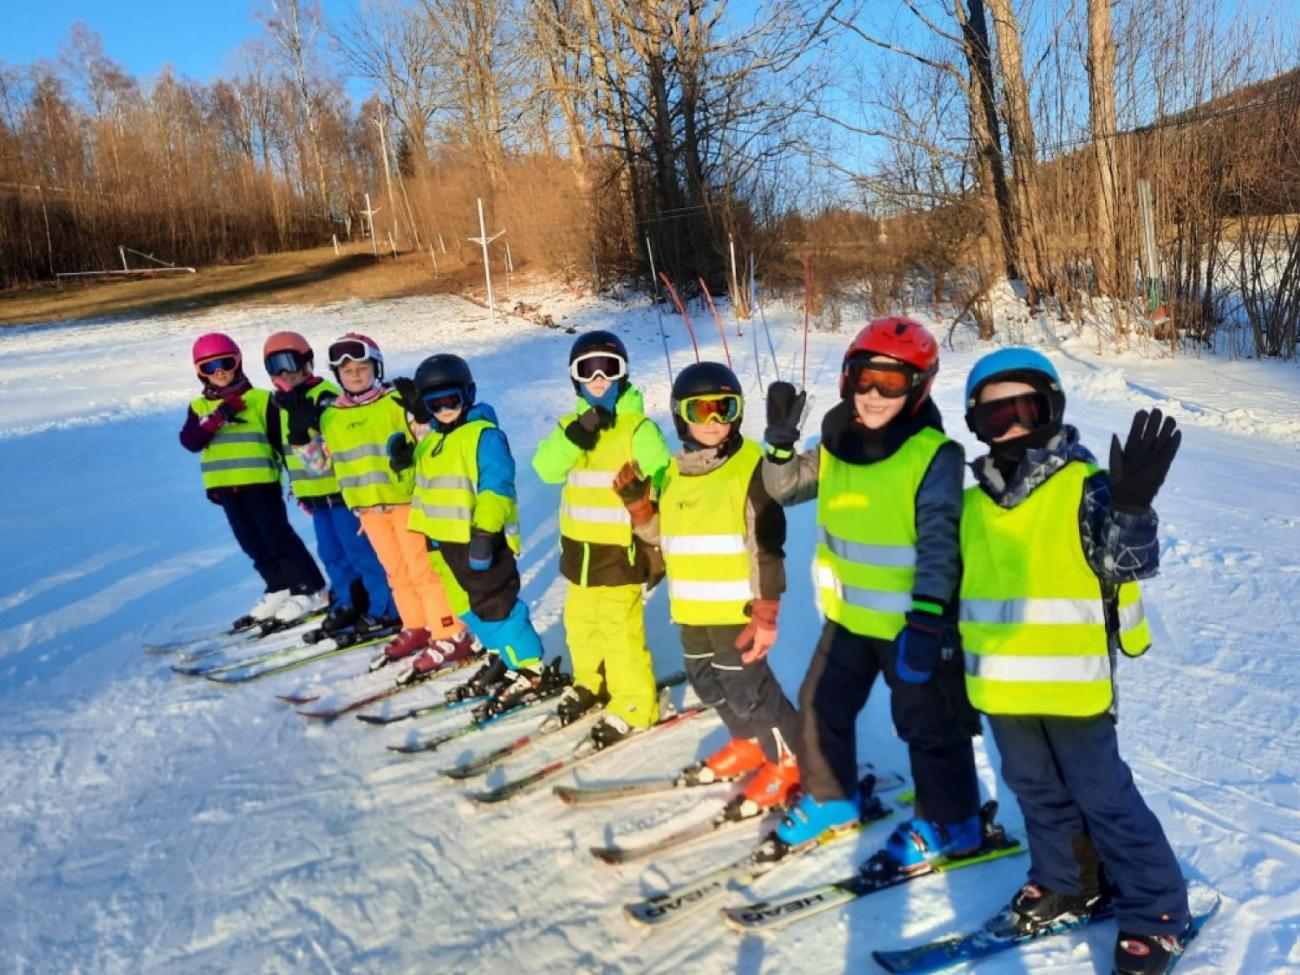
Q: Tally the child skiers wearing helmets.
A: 8